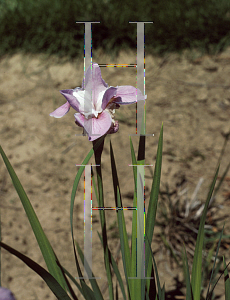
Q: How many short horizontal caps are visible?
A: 8